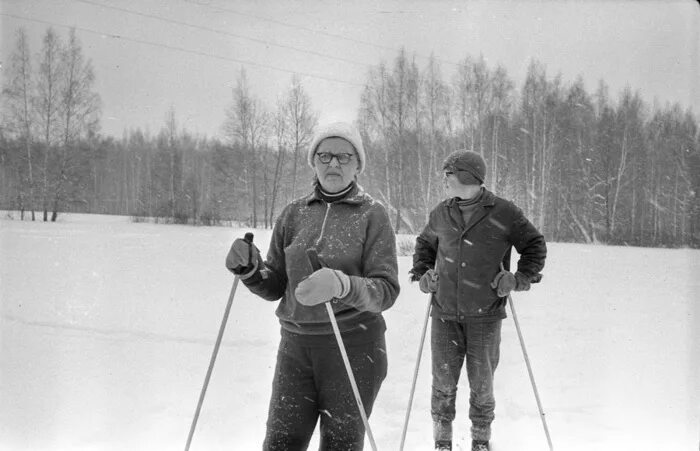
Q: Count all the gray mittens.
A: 4